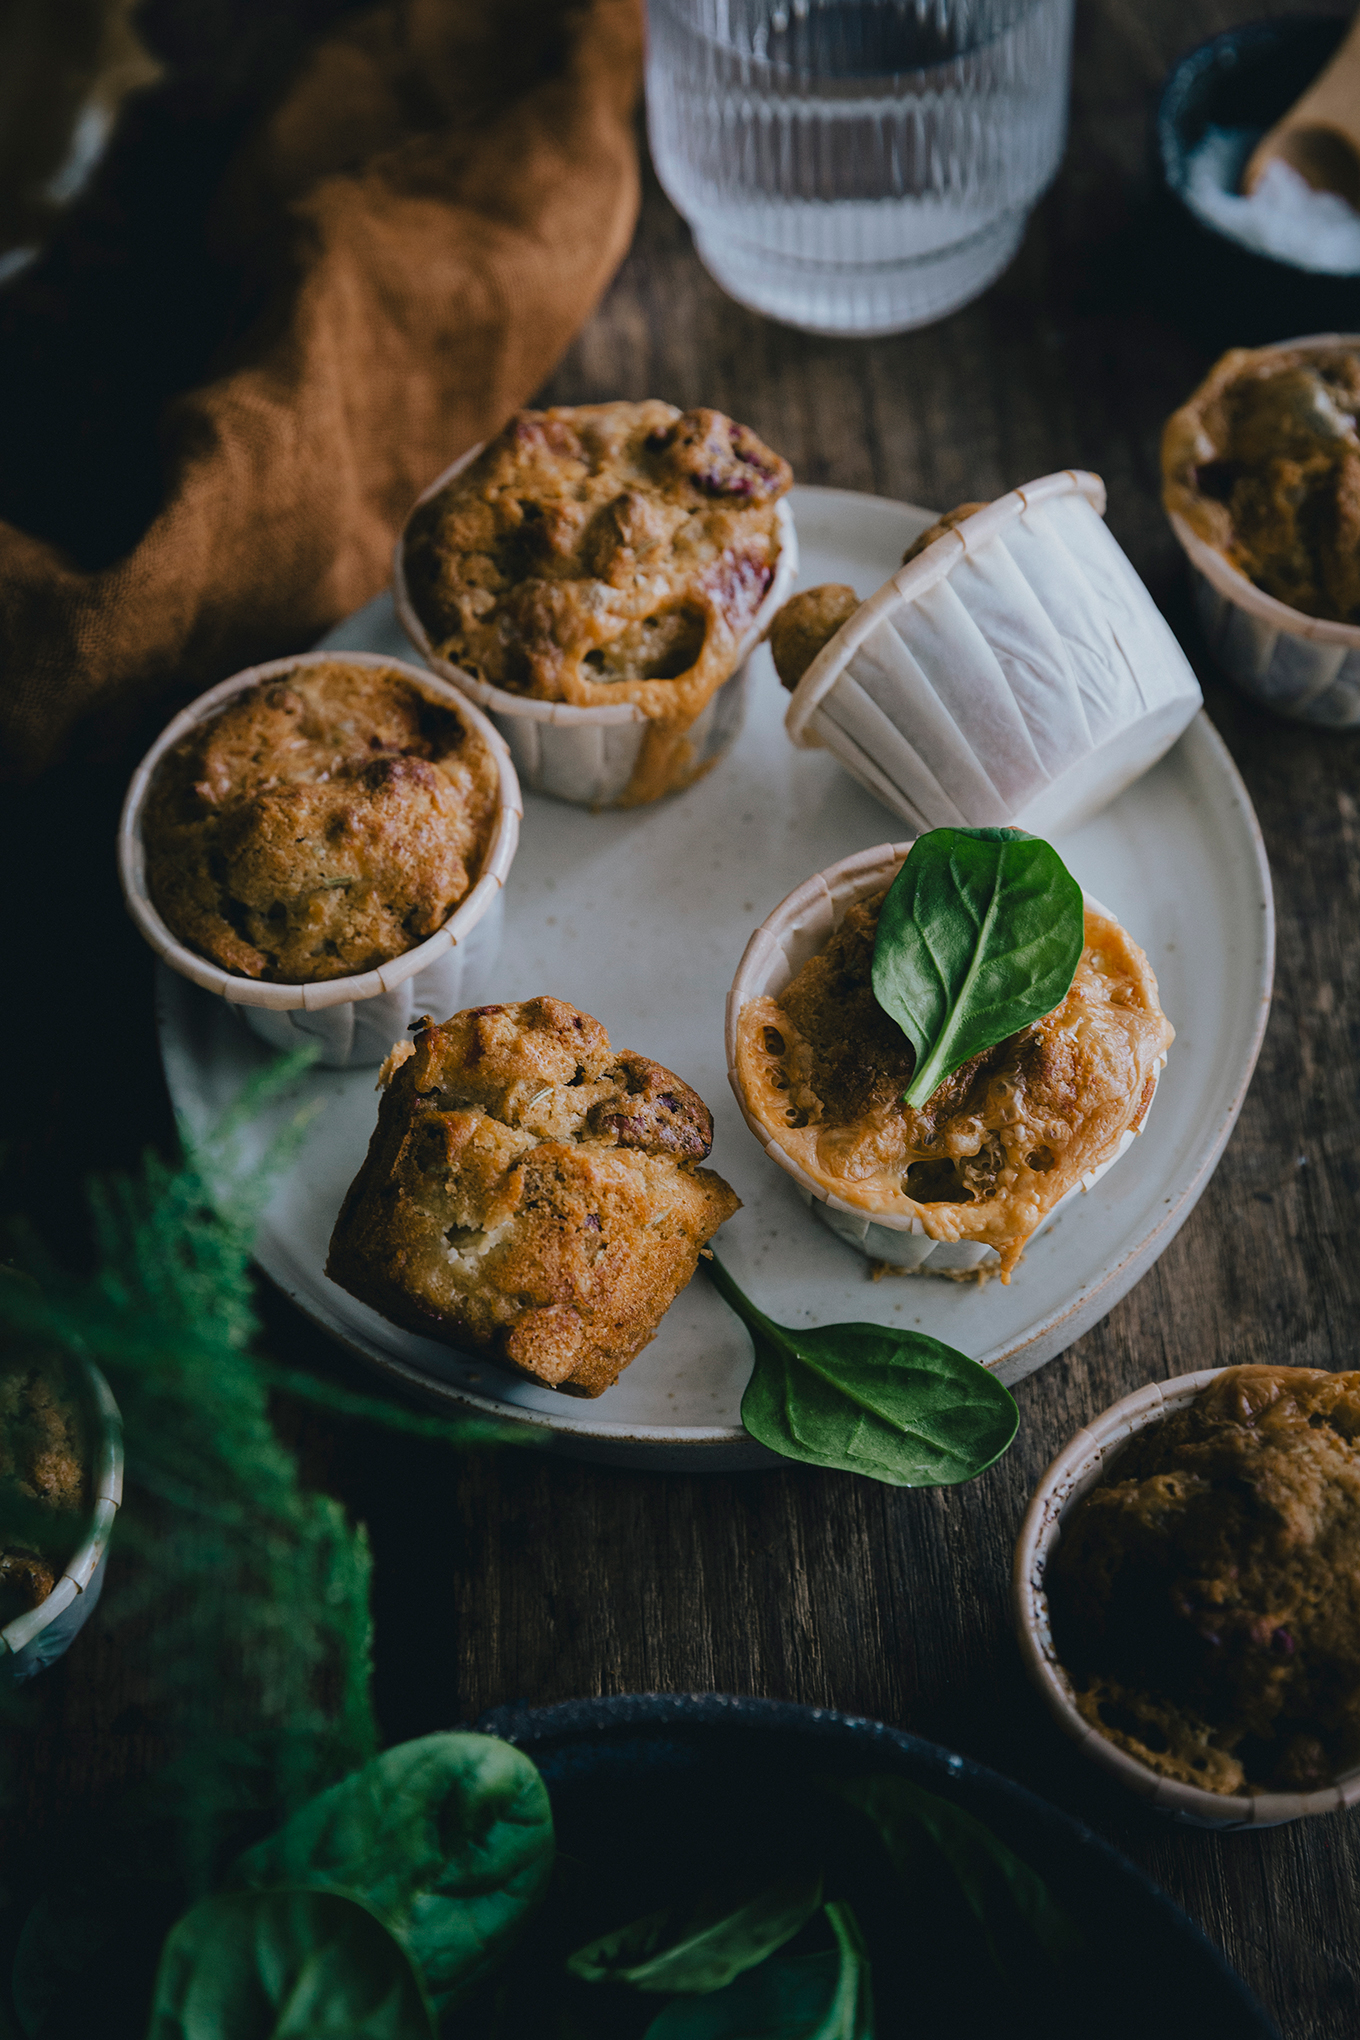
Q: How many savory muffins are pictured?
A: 8